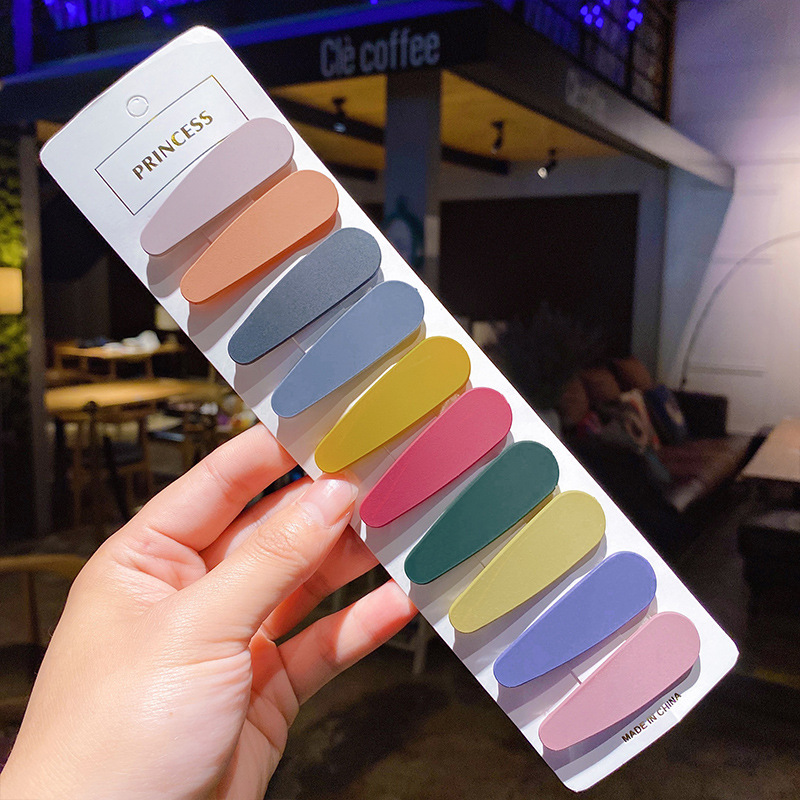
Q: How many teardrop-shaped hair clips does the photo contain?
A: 10